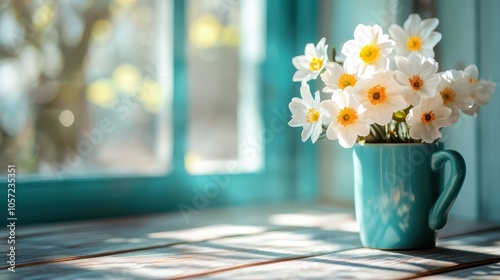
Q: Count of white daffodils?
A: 11